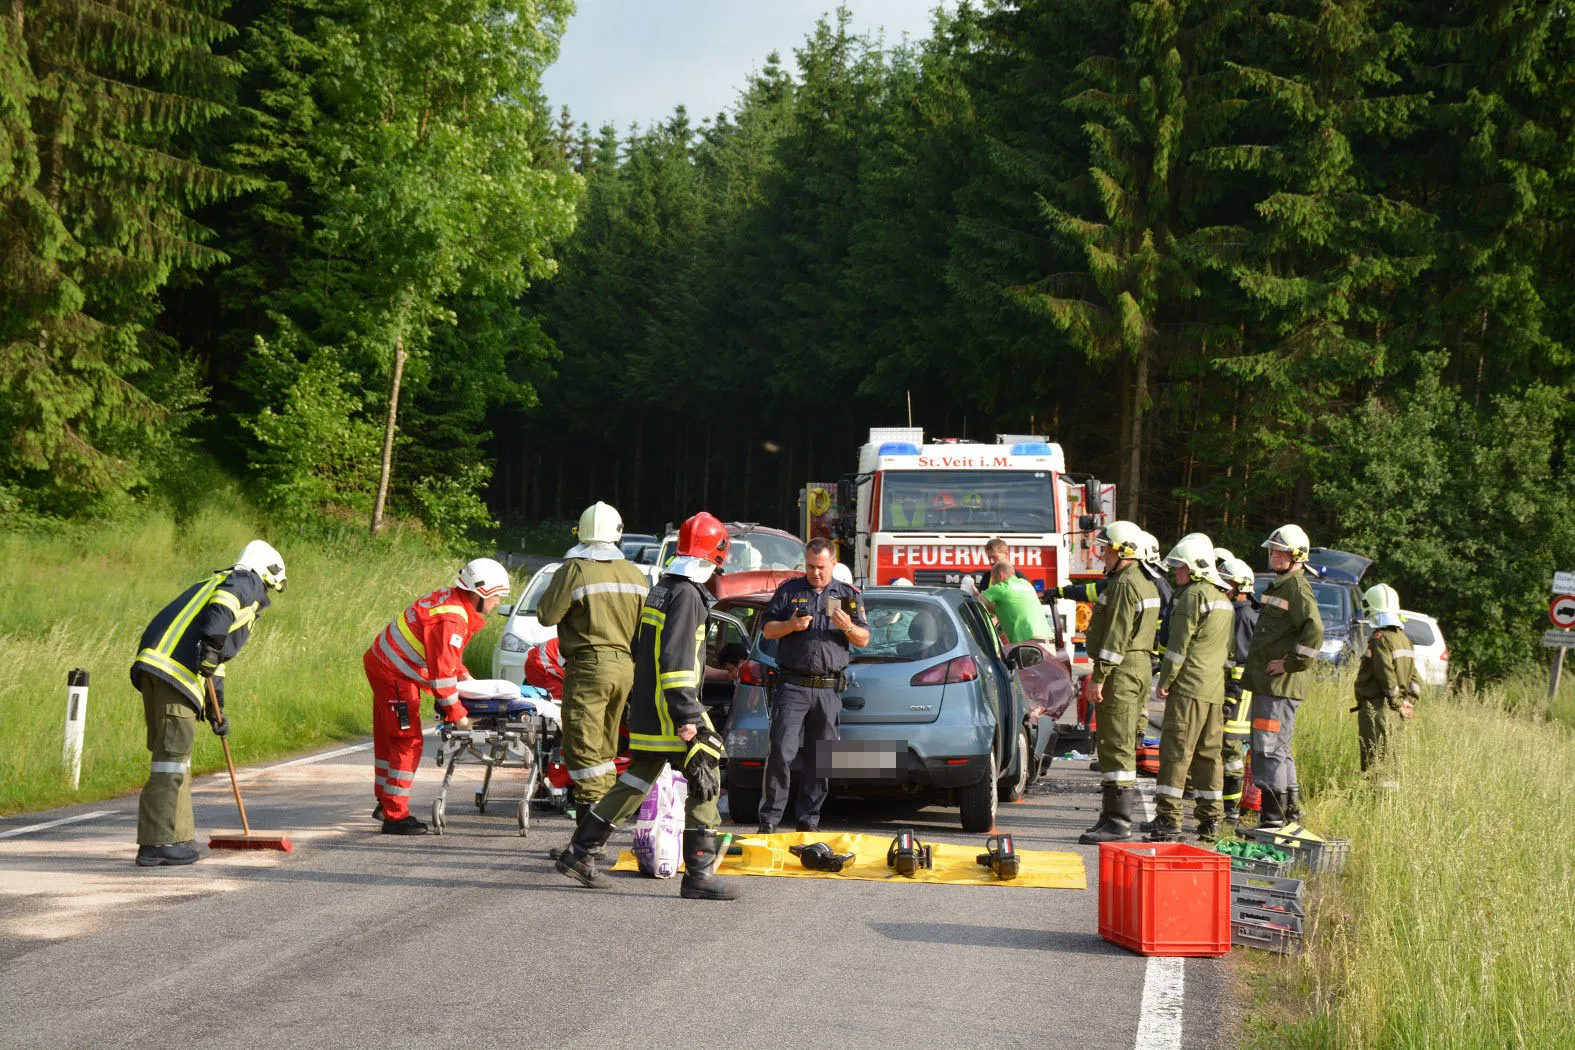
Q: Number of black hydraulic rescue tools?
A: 3